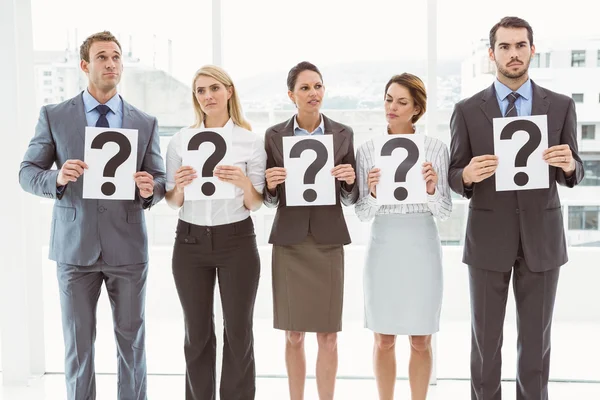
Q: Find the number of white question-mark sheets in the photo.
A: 5